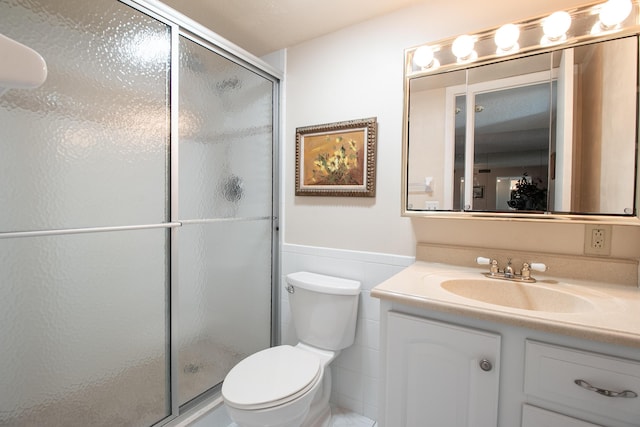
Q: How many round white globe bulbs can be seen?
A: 5